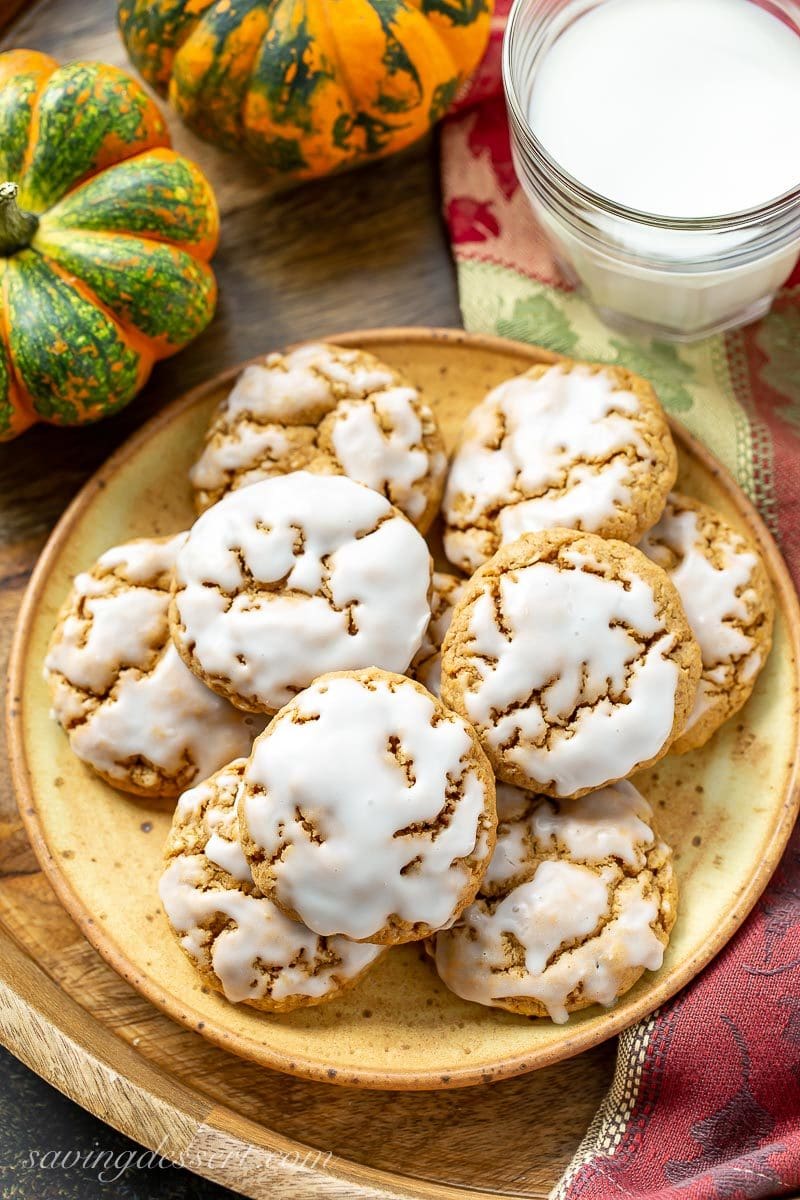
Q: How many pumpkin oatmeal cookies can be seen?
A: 10